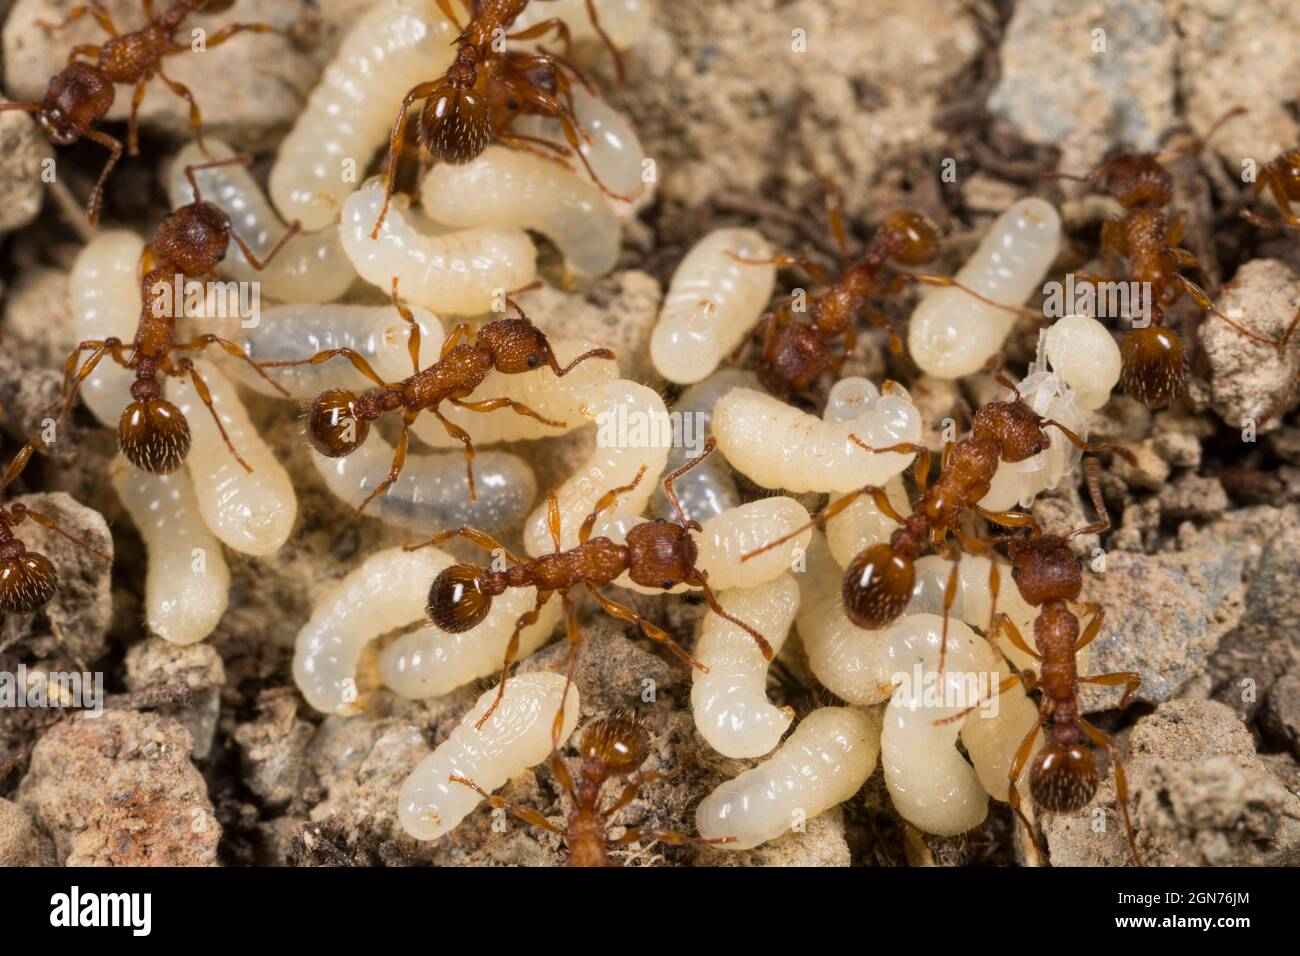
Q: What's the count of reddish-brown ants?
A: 13